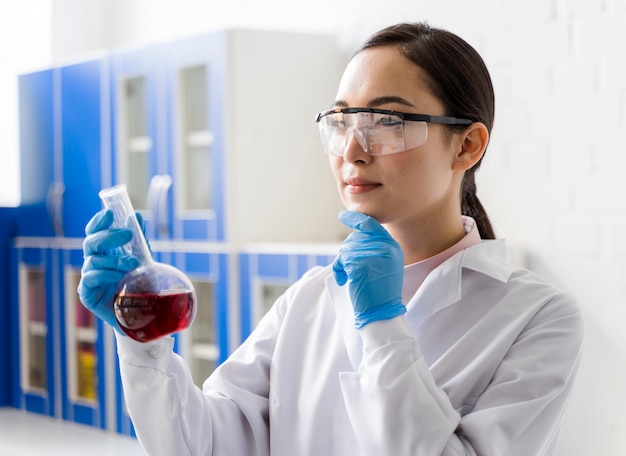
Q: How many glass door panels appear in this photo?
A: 6